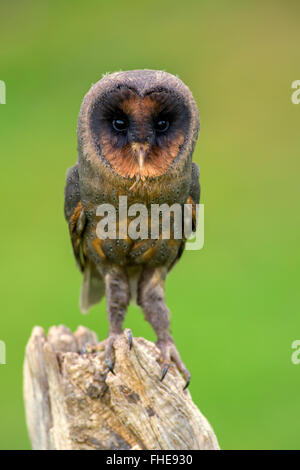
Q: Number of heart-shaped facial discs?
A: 1